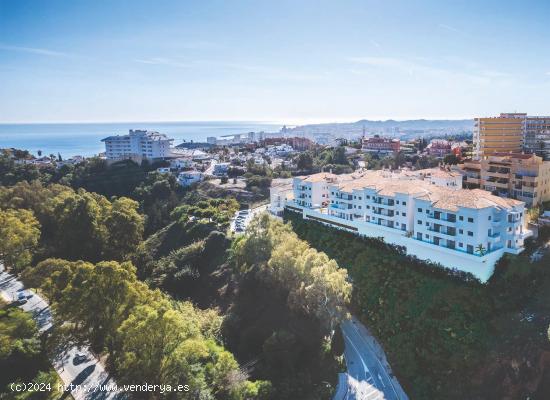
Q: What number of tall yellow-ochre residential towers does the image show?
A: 1